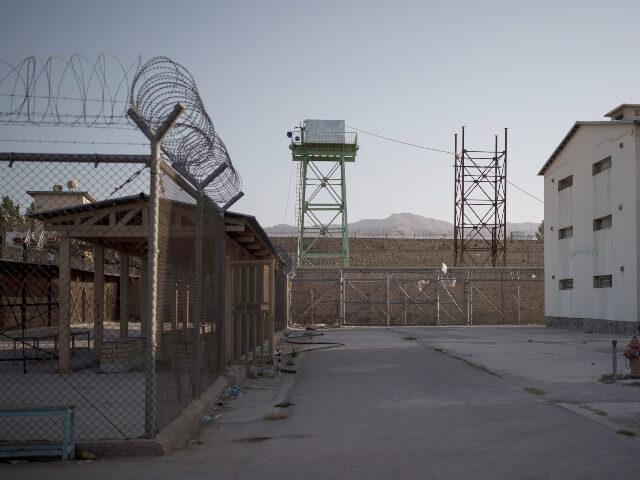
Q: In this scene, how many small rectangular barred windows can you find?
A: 6